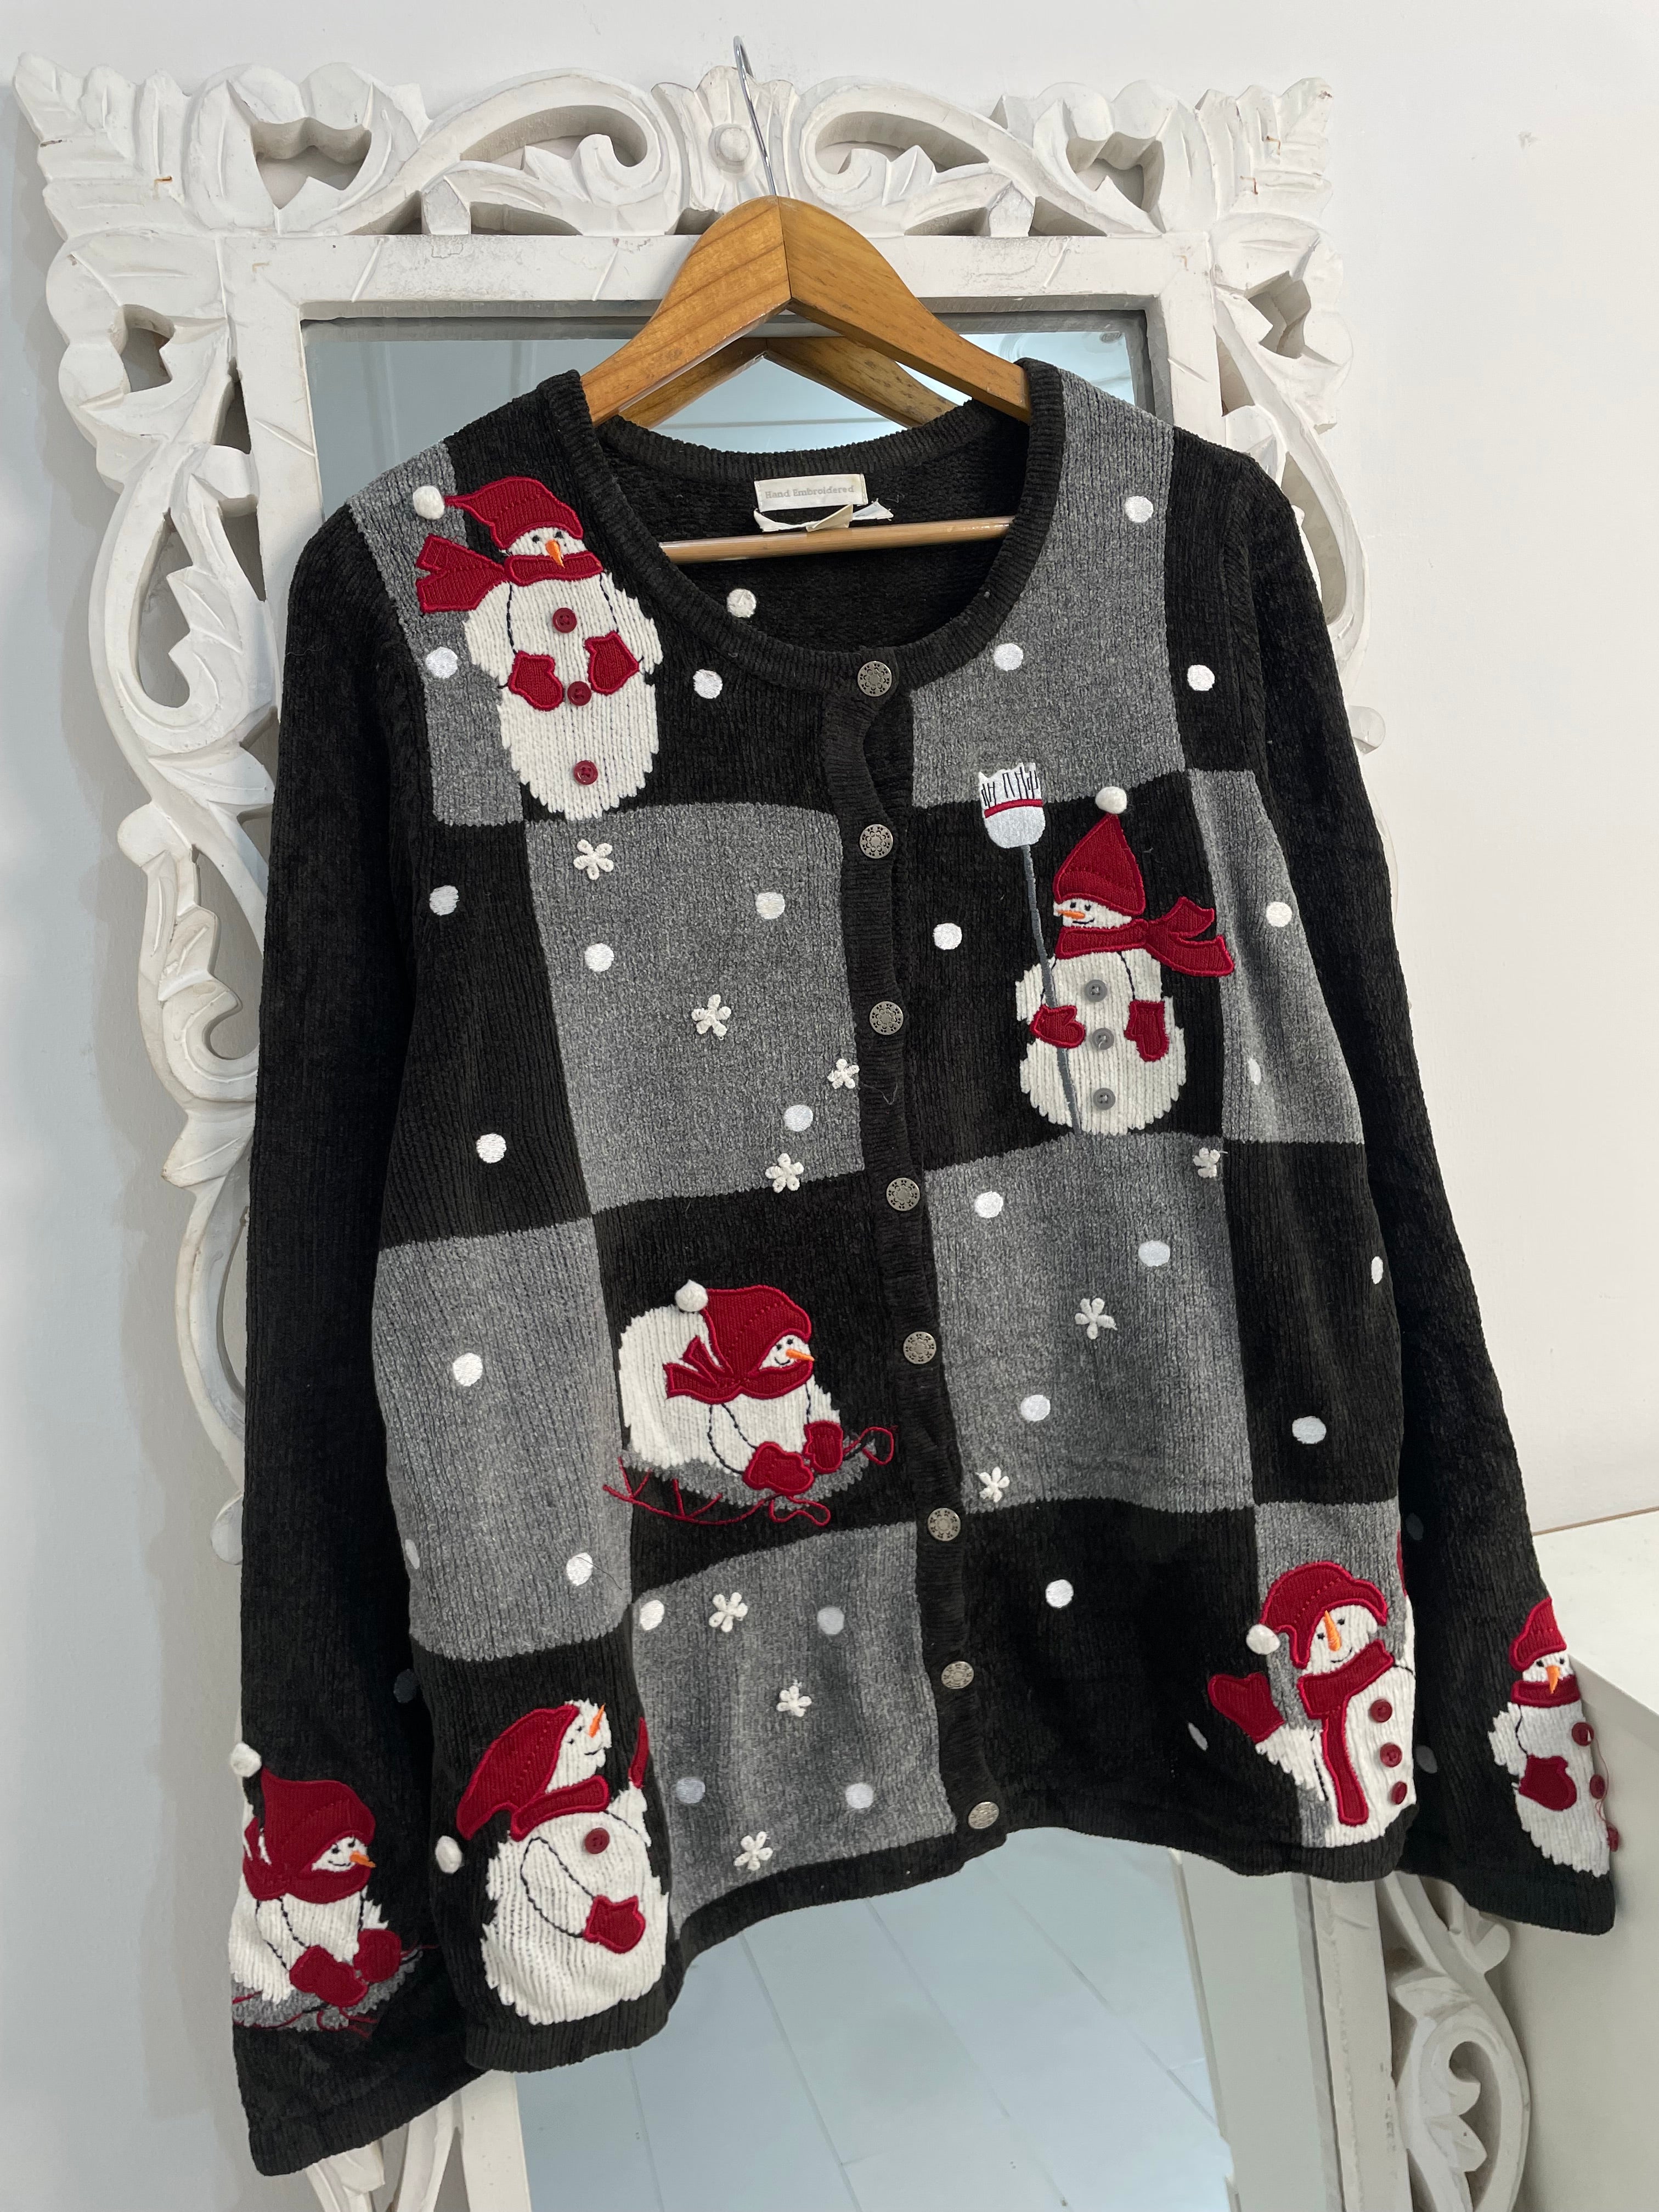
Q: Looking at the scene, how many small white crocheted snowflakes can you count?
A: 10